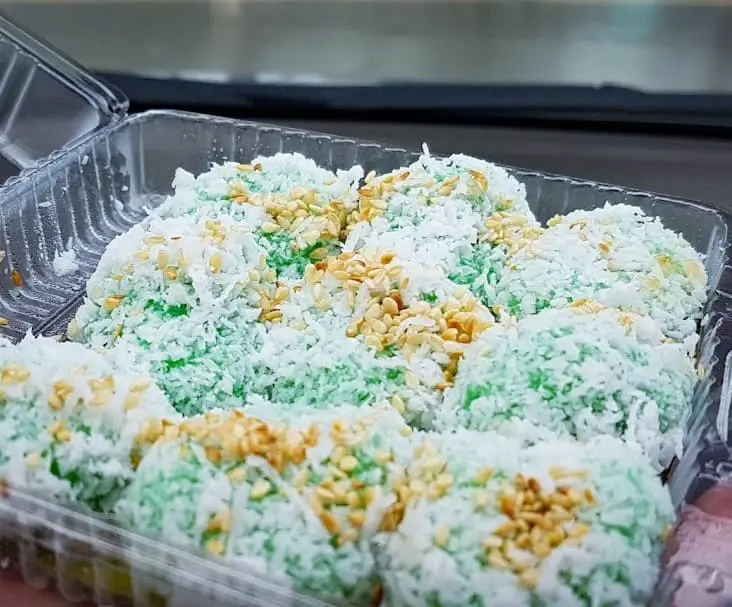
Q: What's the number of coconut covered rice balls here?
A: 9